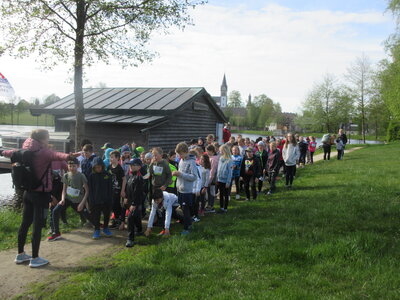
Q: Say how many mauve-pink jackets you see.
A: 1